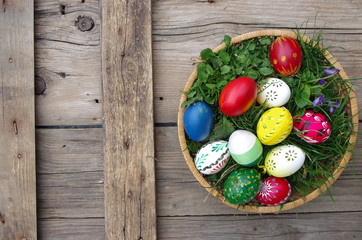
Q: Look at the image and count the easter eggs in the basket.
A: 11